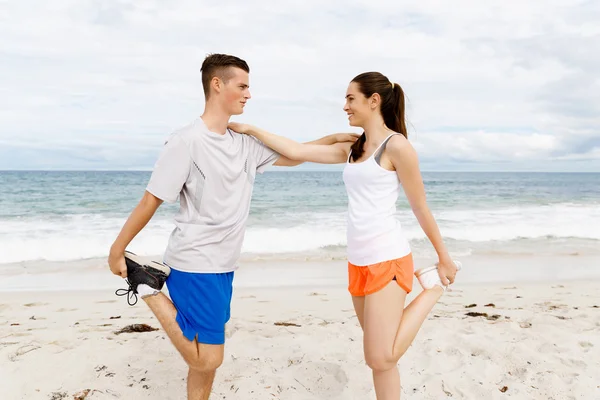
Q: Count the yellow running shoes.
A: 0